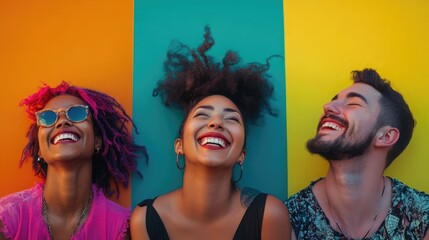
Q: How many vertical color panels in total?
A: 3